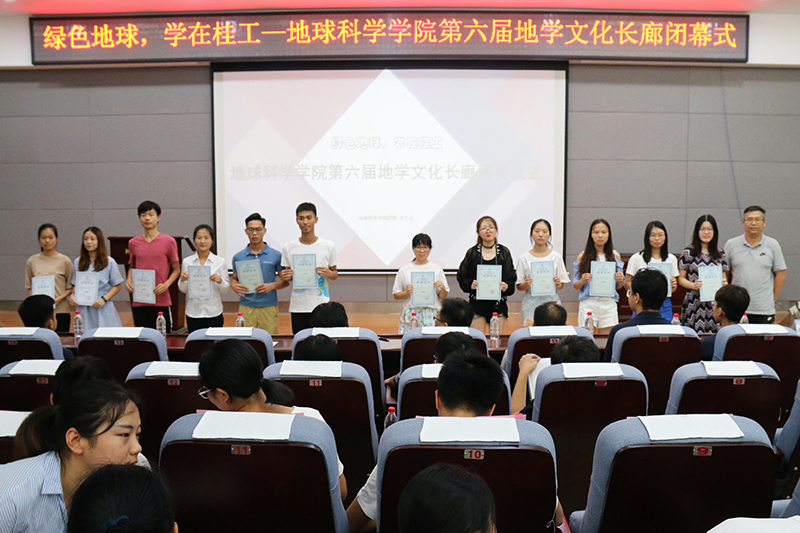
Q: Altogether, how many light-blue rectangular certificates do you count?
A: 12